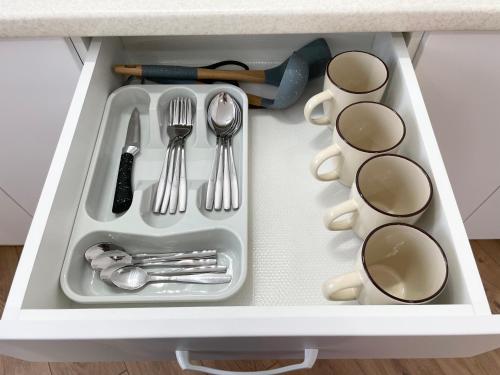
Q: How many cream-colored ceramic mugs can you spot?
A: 4